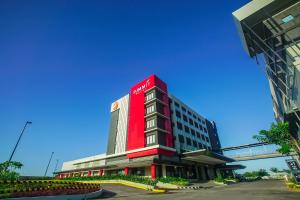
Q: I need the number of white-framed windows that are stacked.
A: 4